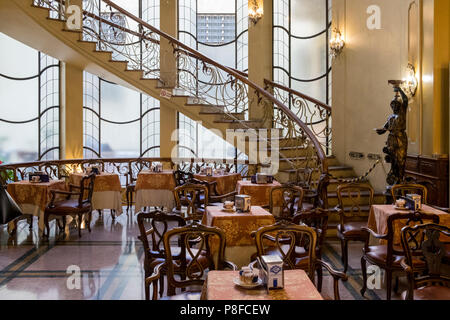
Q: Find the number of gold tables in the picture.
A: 8